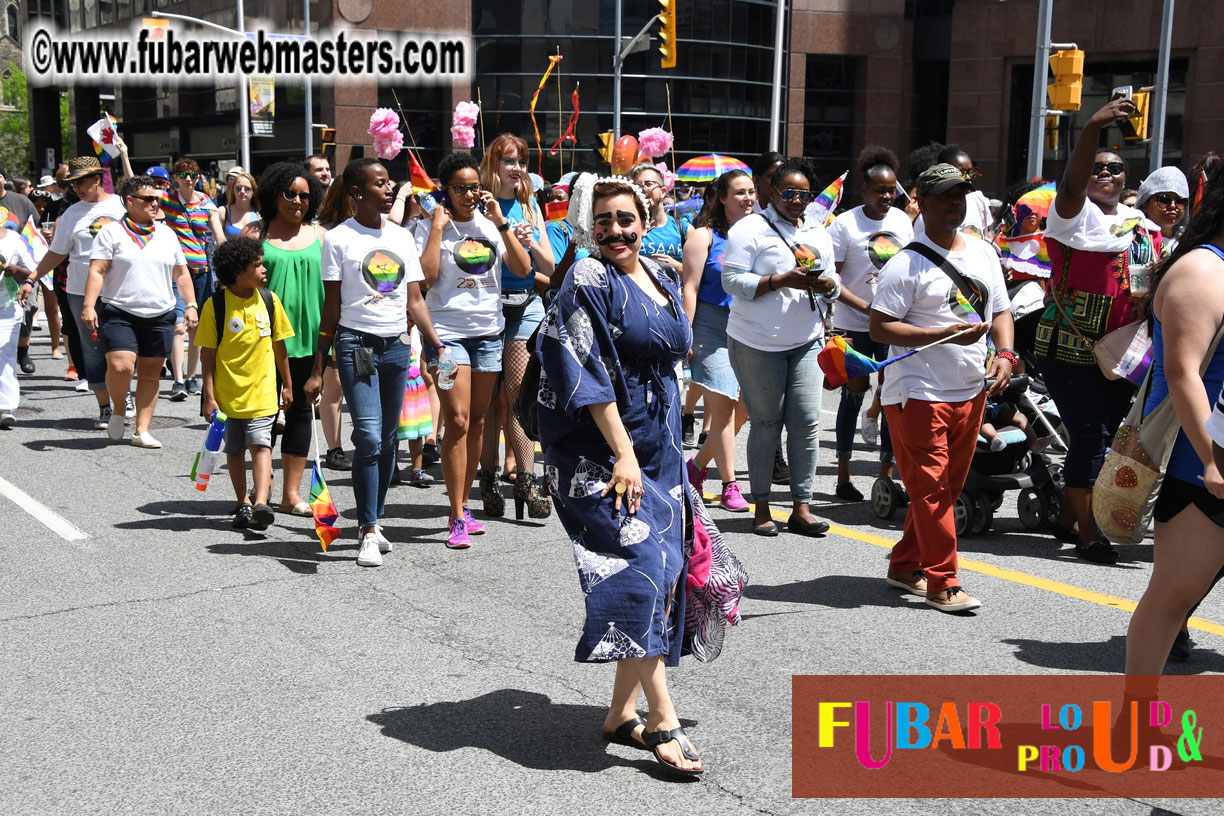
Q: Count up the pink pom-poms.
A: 6